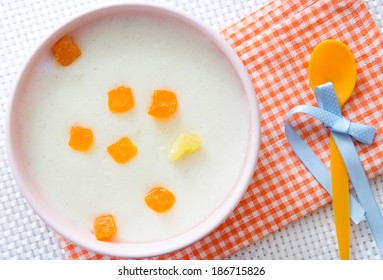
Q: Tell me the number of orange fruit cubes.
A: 7